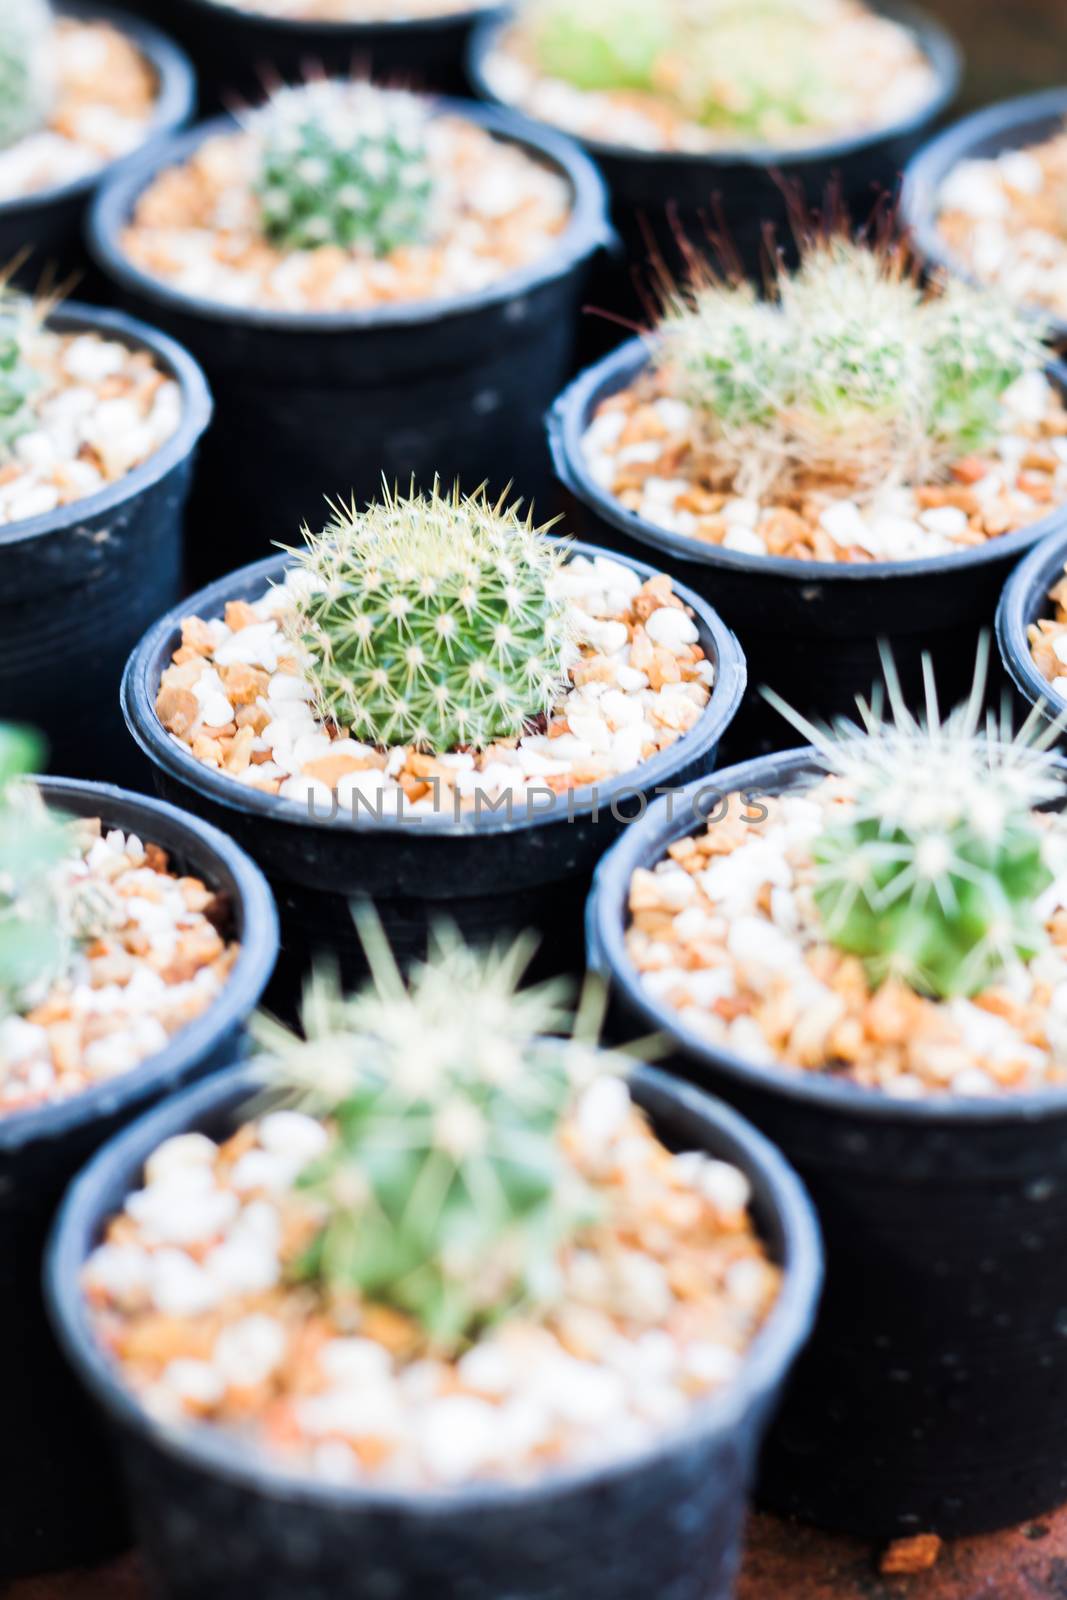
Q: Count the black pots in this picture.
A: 12